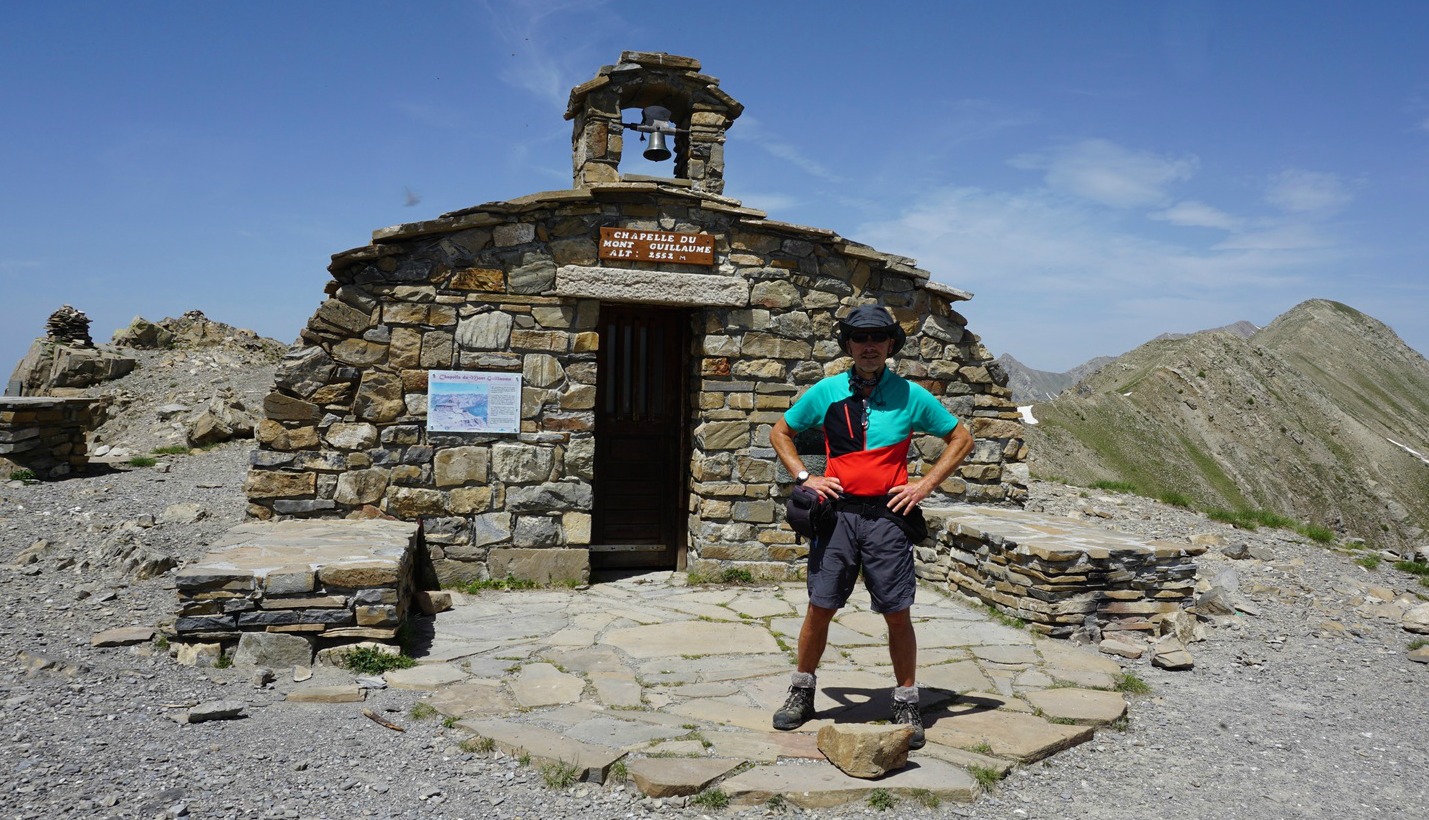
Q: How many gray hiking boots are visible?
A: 2